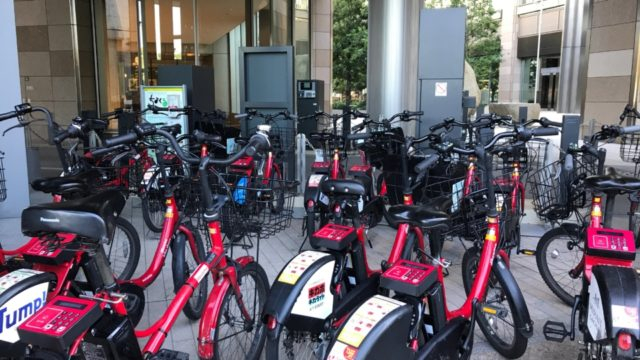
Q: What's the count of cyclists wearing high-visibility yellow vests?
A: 0